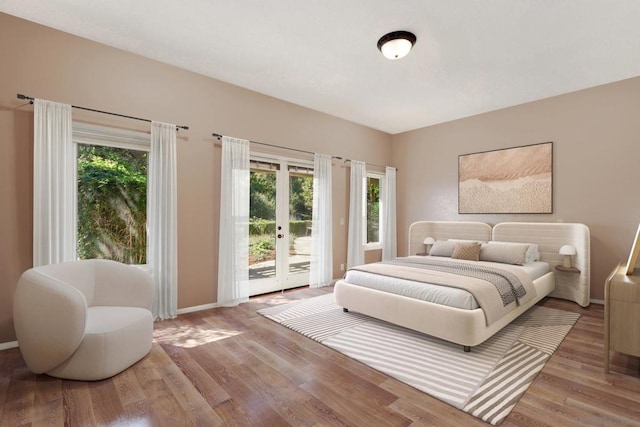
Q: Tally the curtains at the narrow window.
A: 2